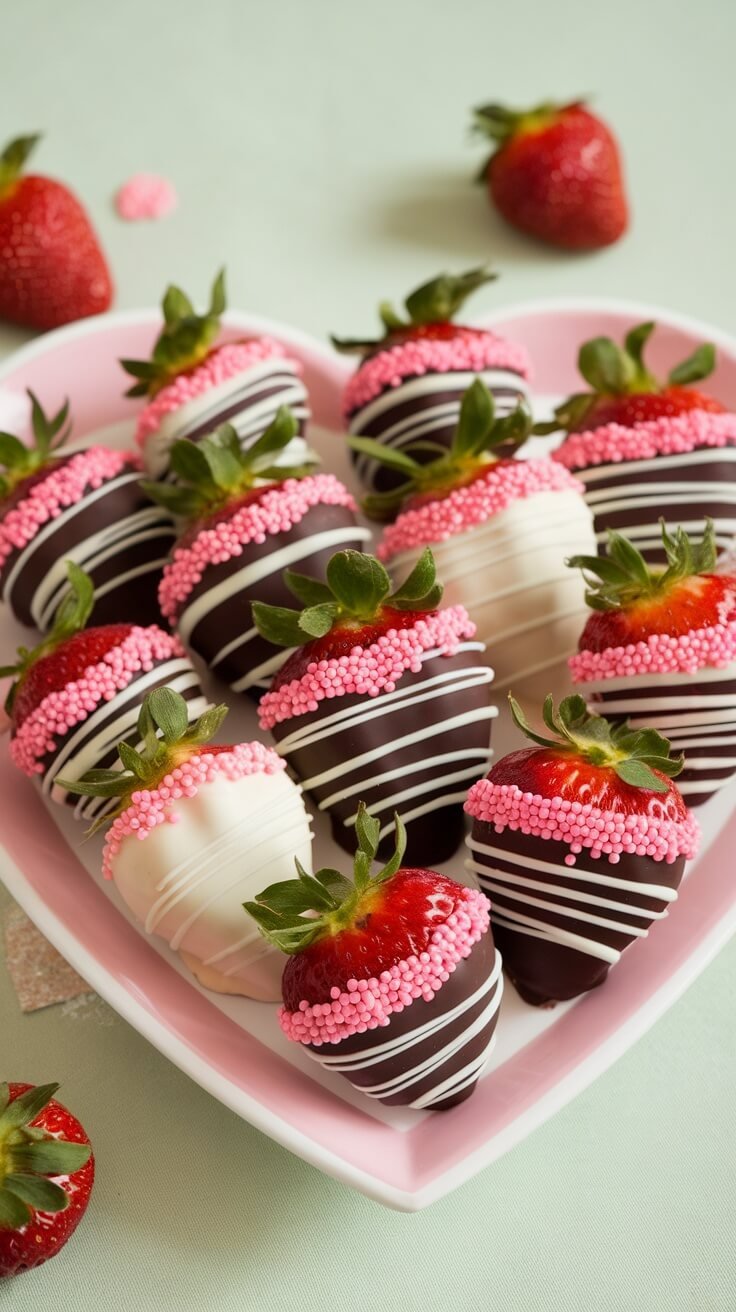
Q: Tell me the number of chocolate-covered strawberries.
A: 12